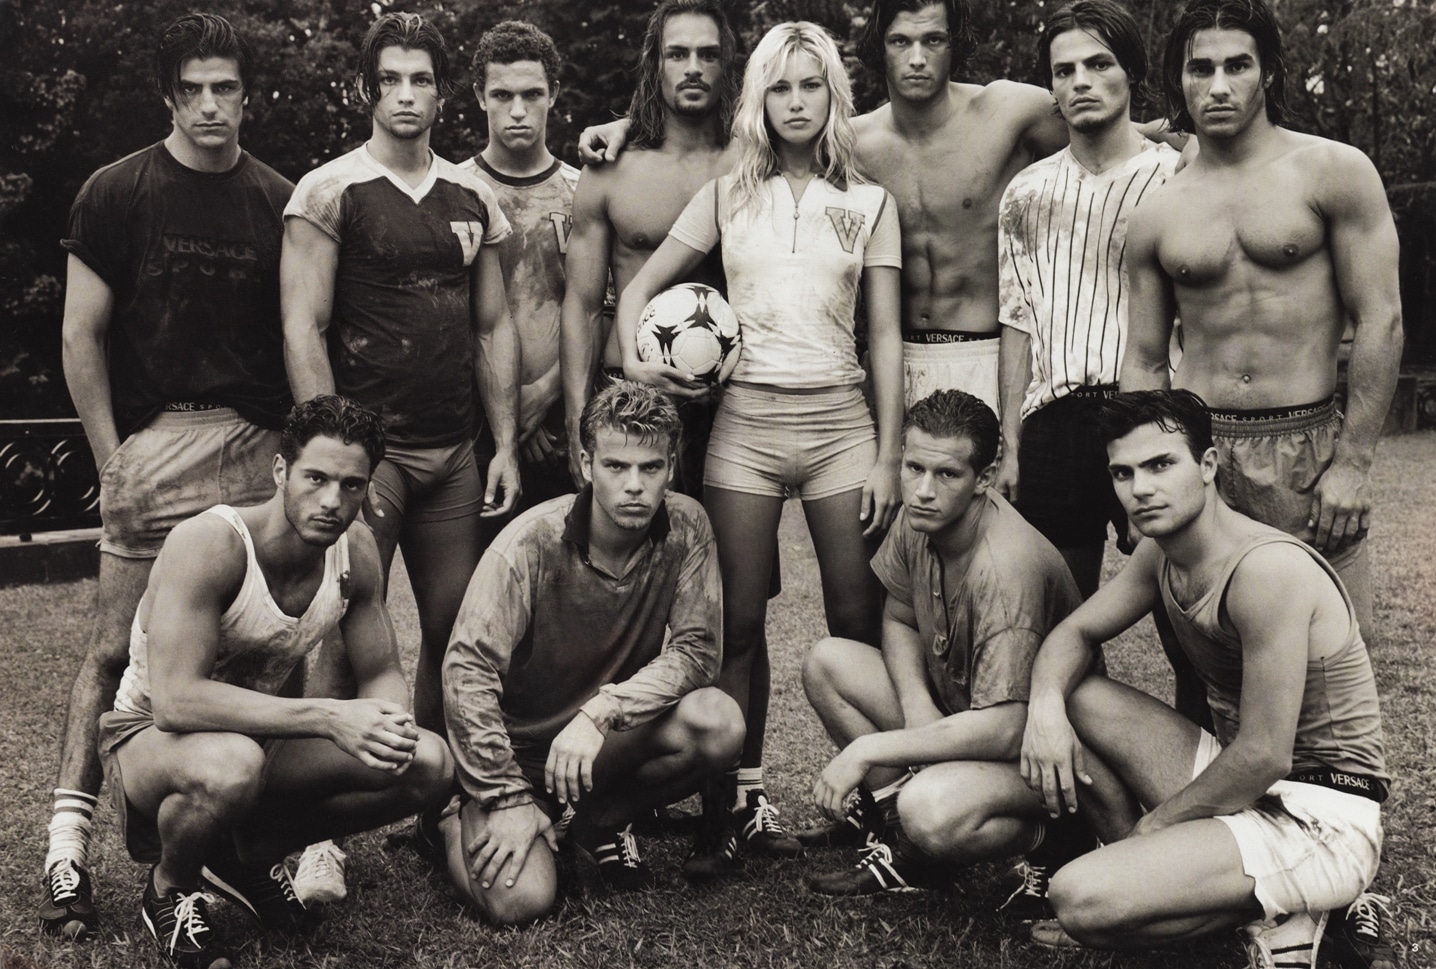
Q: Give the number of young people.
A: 12